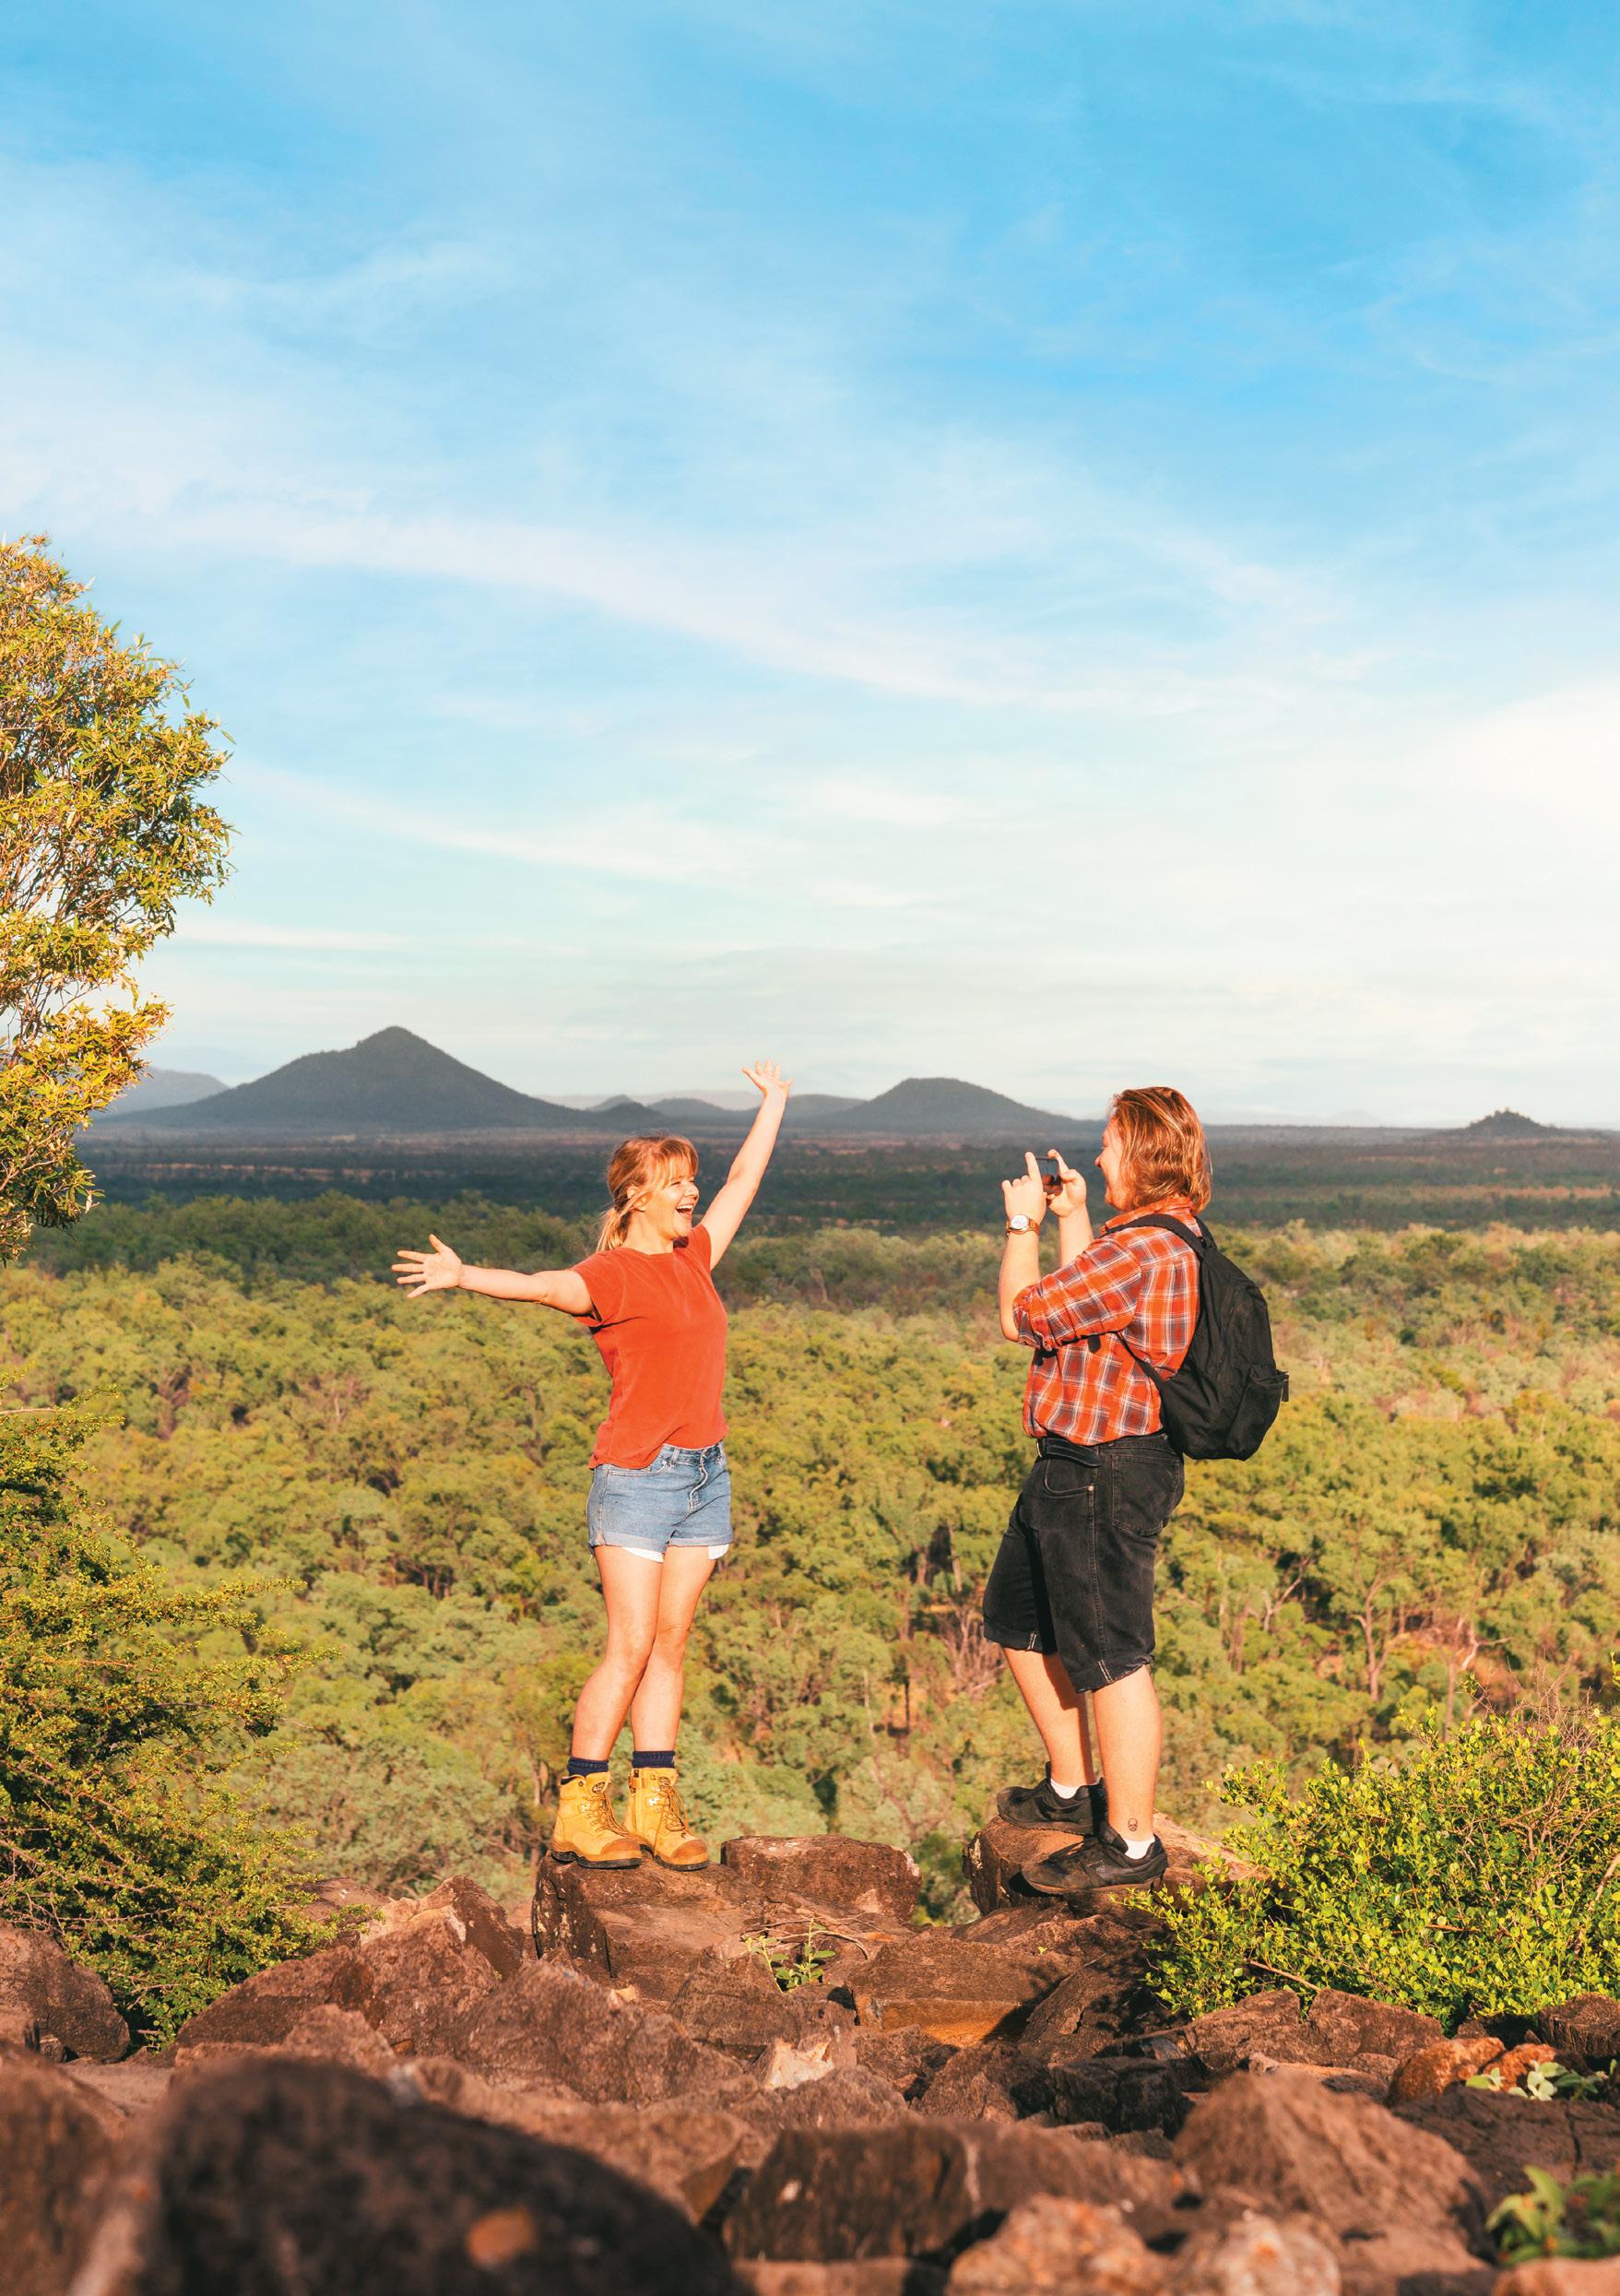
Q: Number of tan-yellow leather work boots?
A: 2